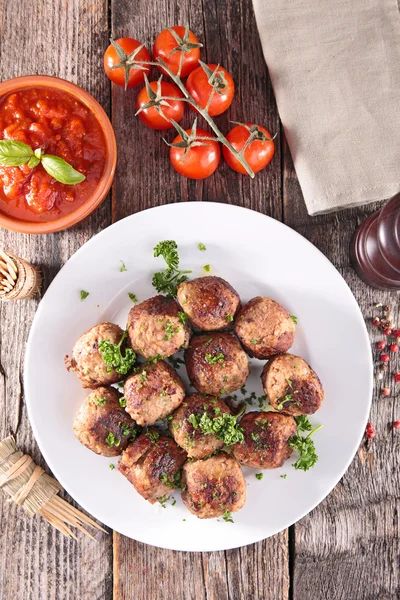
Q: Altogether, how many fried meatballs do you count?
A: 12